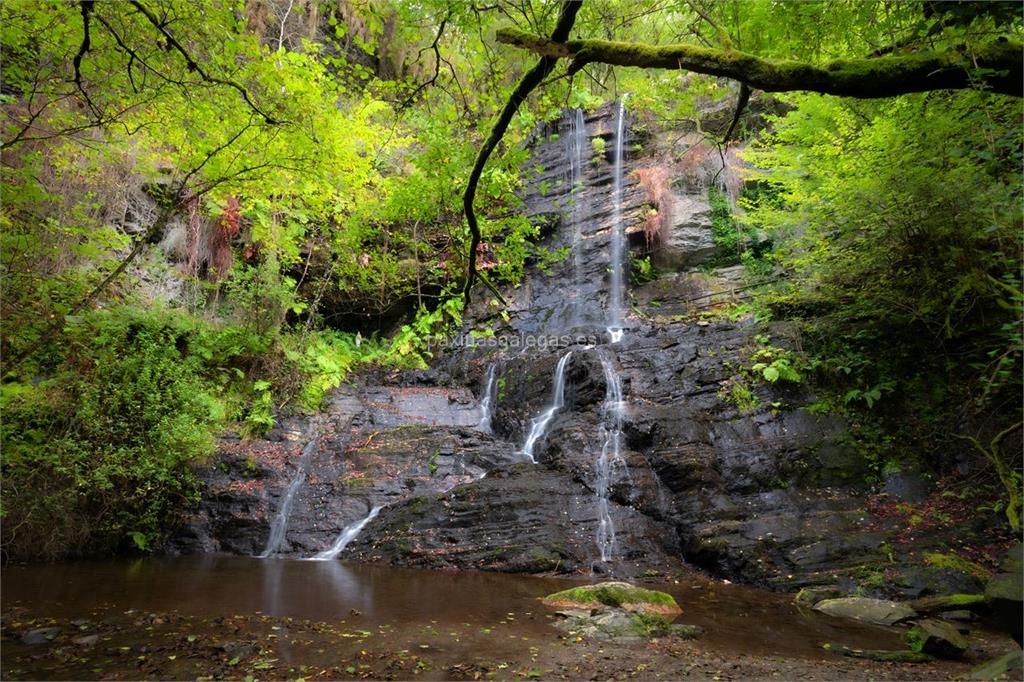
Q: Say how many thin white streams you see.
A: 7